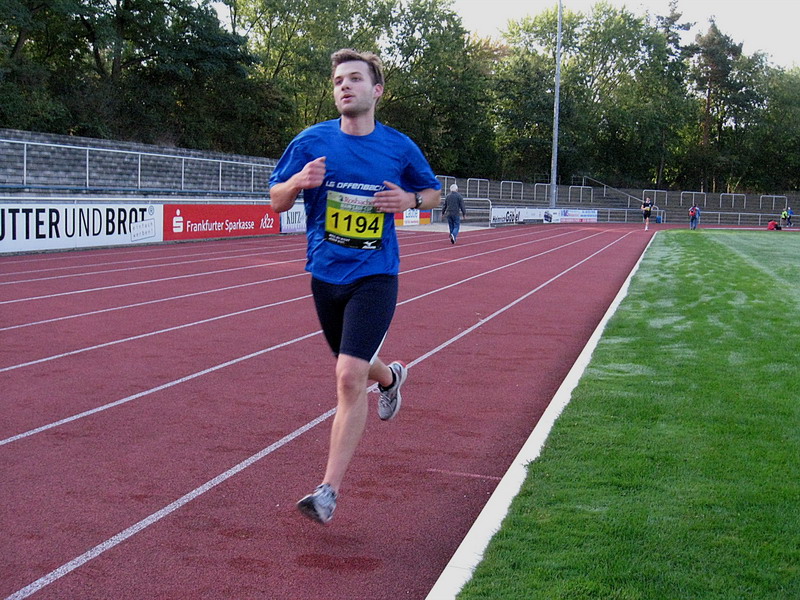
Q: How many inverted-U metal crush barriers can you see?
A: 9